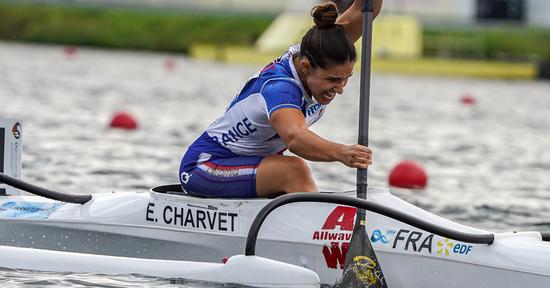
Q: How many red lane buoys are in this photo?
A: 5